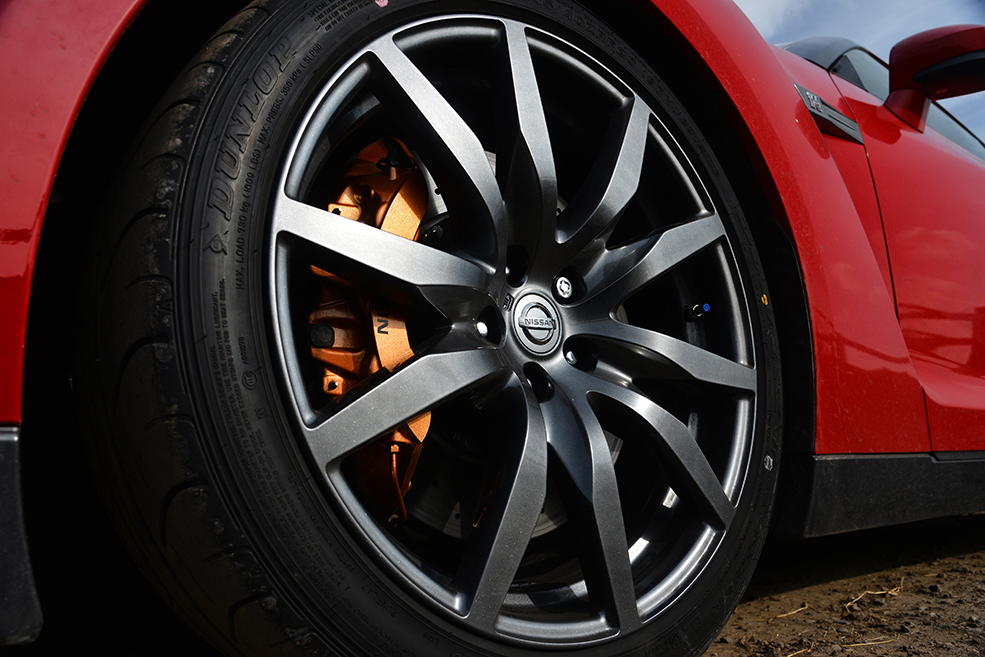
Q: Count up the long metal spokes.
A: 10